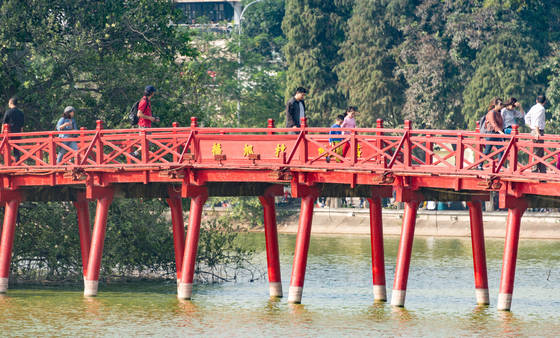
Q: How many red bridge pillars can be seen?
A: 11